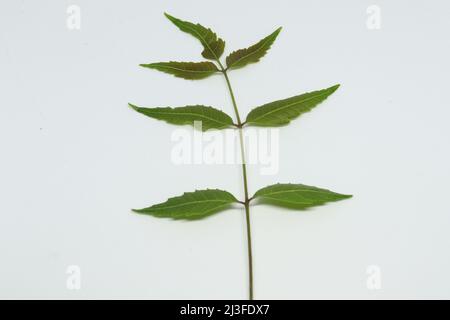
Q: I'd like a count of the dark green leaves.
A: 7